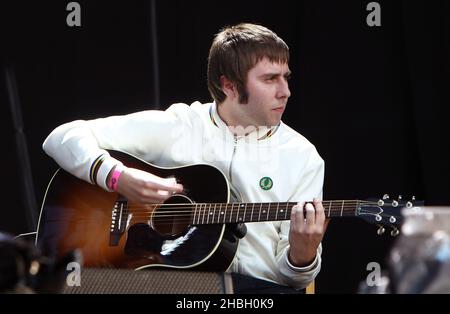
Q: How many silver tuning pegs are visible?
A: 5